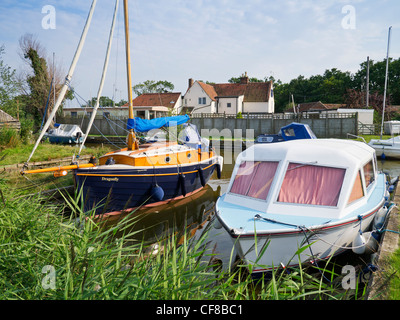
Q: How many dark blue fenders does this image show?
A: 4